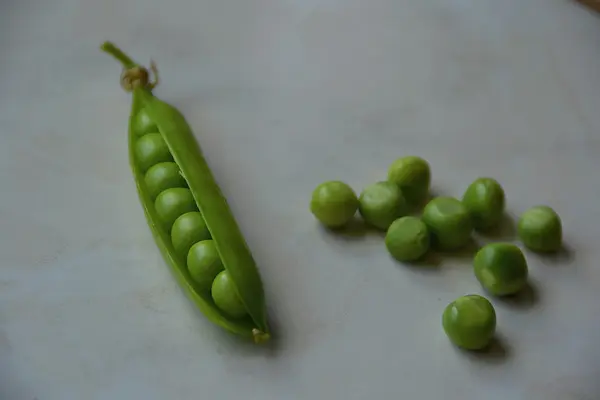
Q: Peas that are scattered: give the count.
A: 9